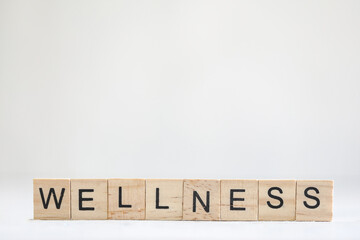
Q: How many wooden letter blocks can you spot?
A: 8